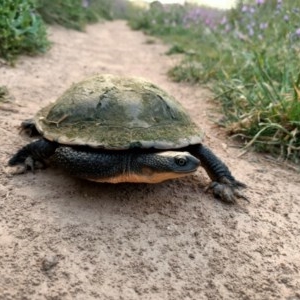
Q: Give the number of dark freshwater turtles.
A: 1